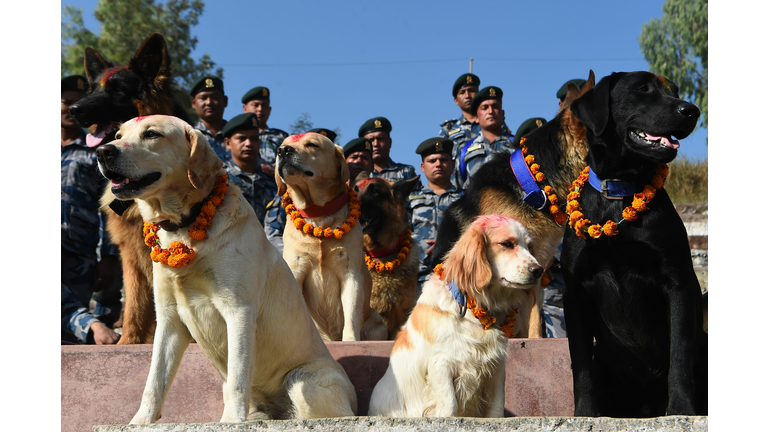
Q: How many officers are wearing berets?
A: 12